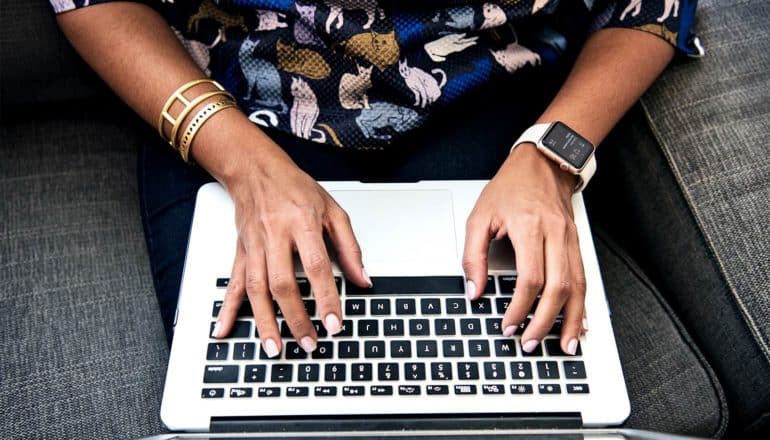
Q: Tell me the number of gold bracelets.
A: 2